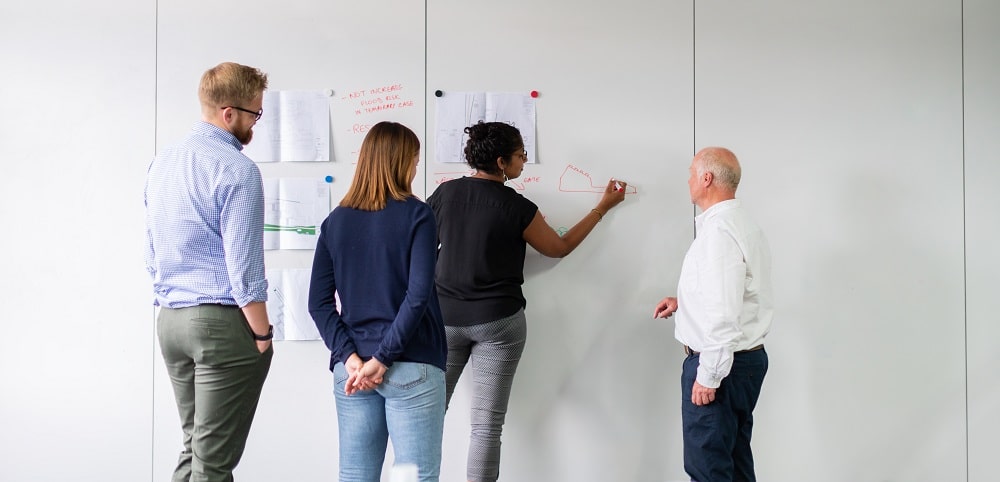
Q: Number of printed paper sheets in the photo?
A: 4